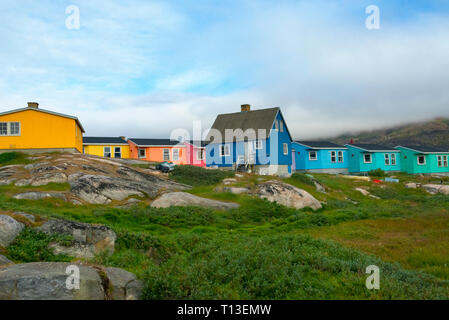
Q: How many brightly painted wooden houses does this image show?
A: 8